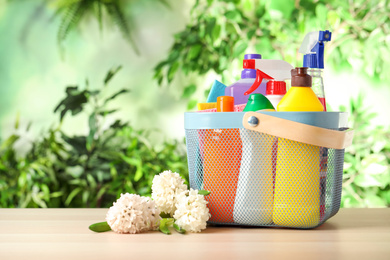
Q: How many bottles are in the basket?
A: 6